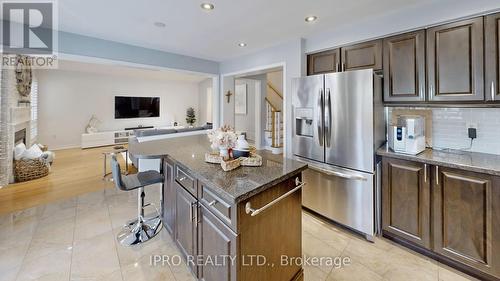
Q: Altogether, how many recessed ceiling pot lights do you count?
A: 3